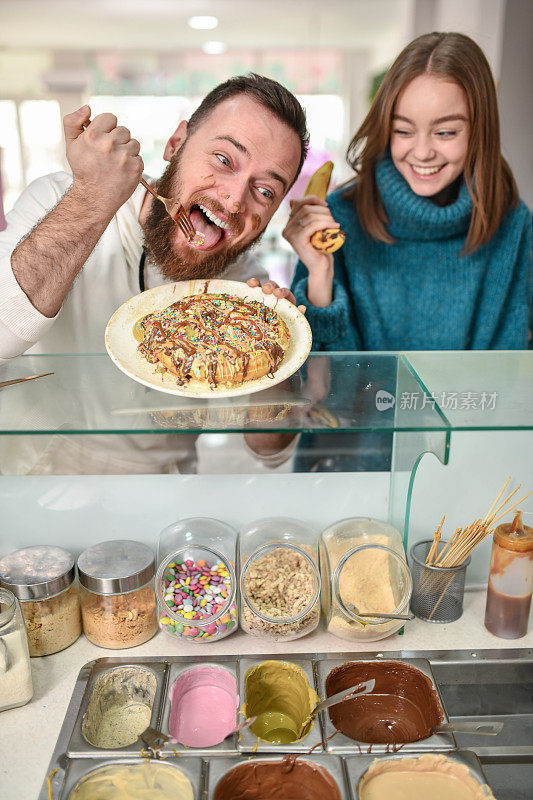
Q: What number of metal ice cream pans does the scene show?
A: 7